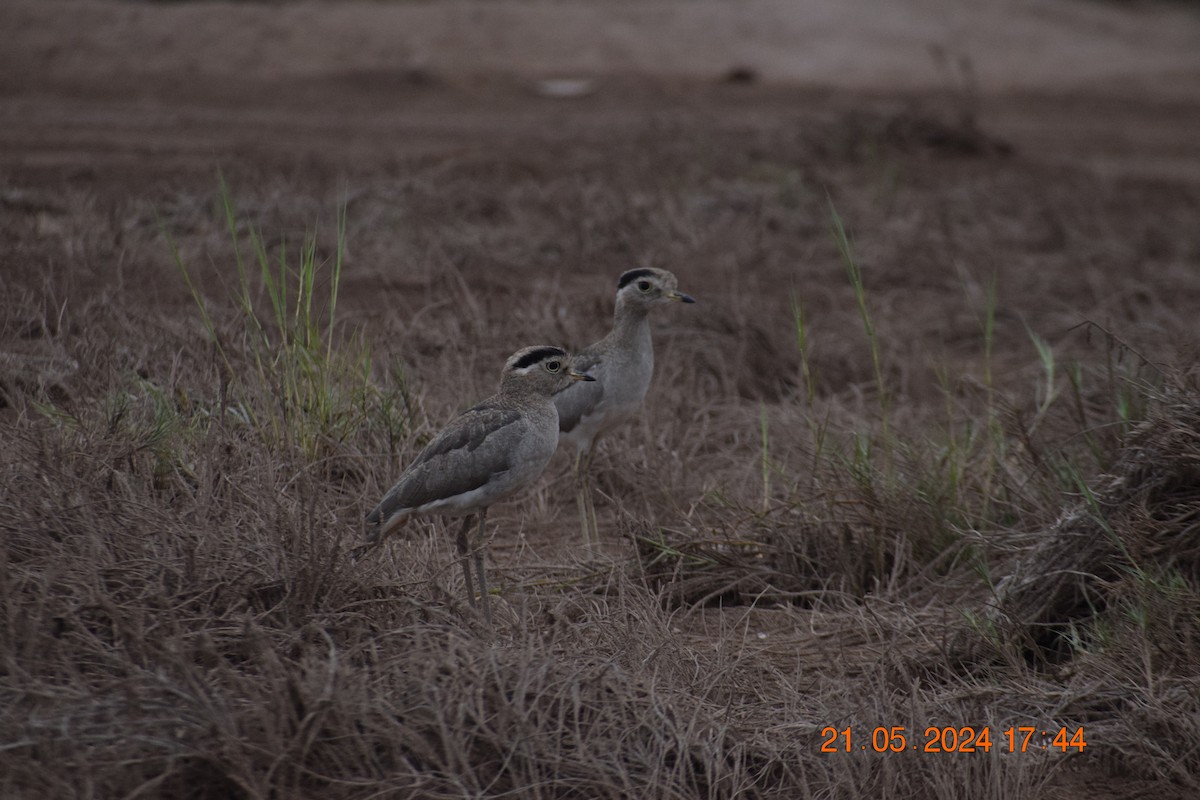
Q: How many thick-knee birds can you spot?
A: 2